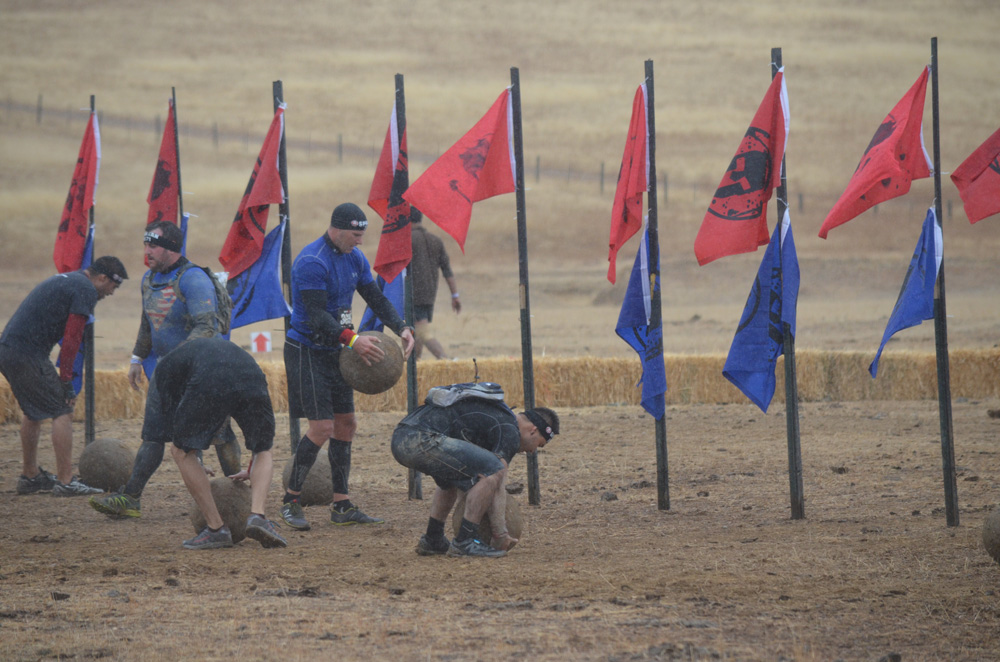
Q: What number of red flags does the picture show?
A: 9